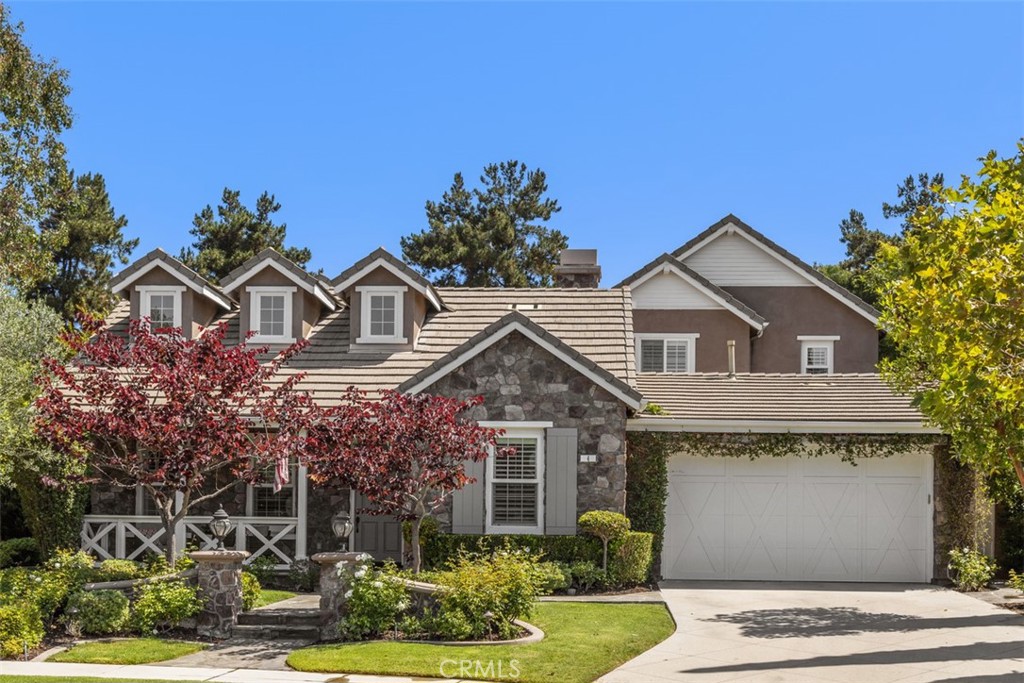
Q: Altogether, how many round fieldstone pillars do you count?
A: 2